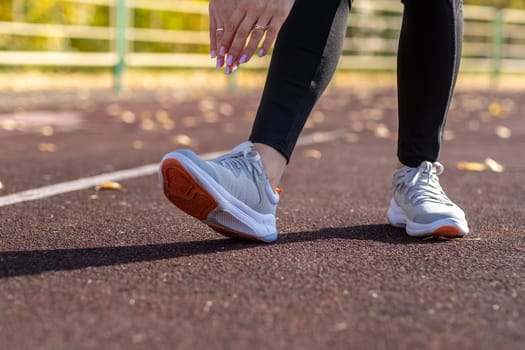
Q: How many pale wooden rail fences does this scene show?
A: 1